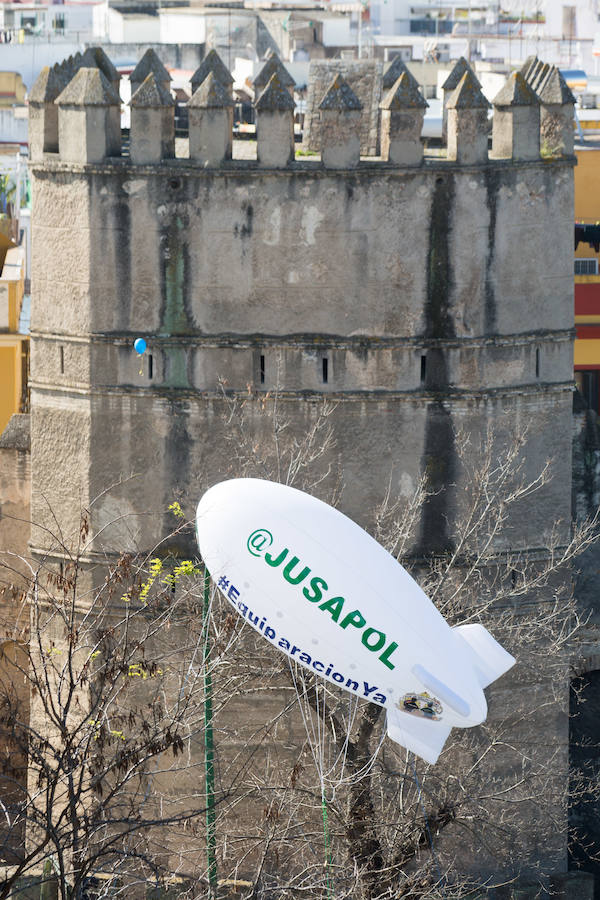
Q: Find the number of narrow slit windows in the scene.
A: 6